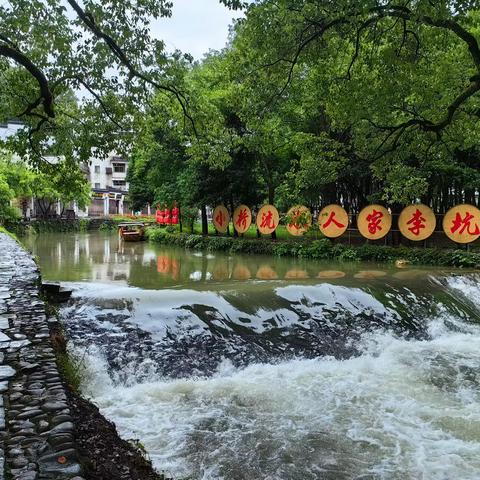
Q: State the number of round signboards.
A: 8